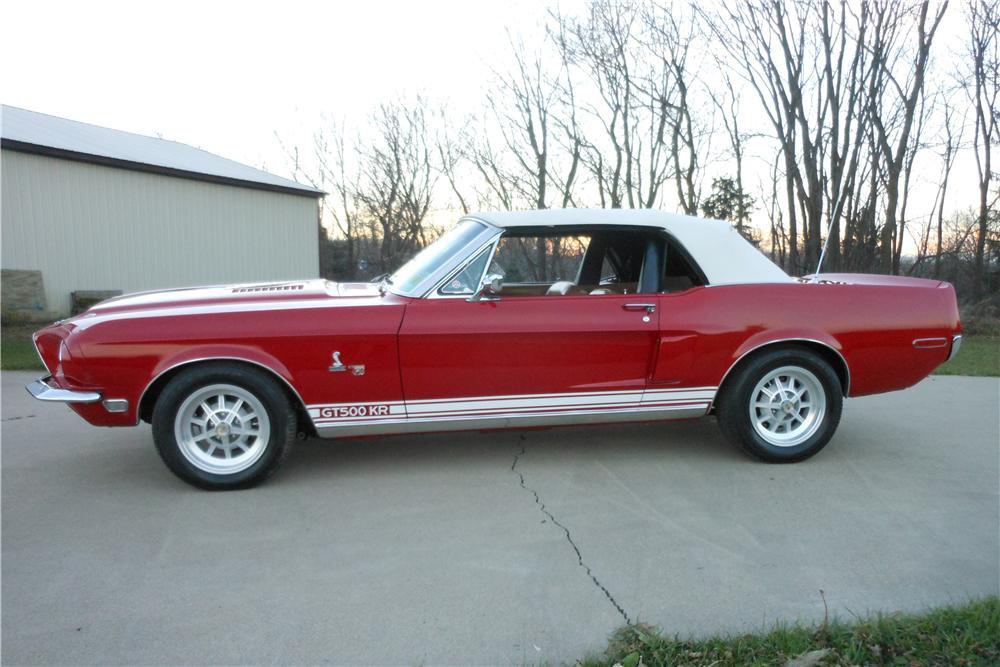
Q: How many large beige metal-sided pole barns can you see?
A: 1